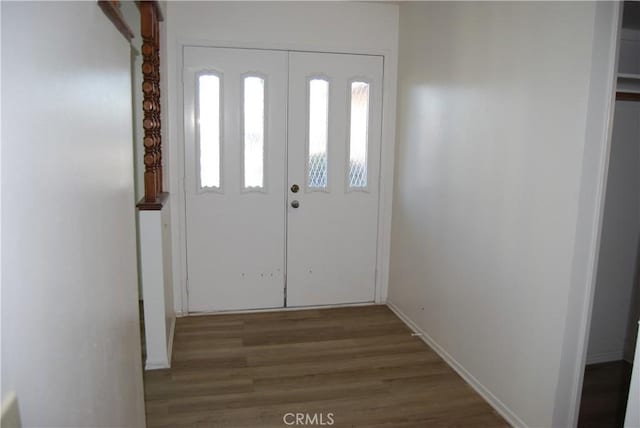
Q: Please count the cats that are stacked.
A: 0